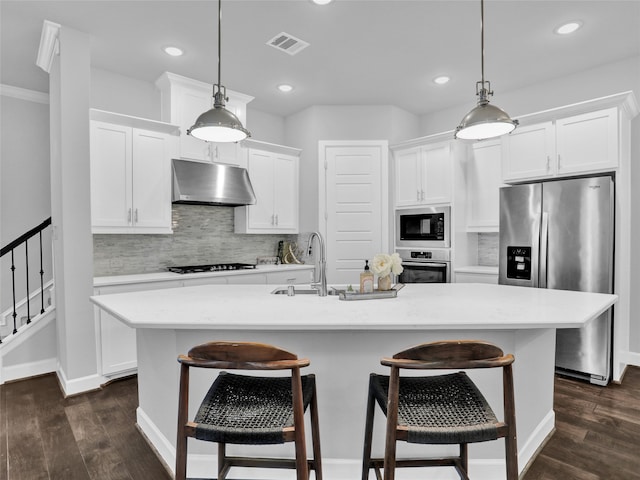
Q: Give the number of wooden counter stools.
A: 2